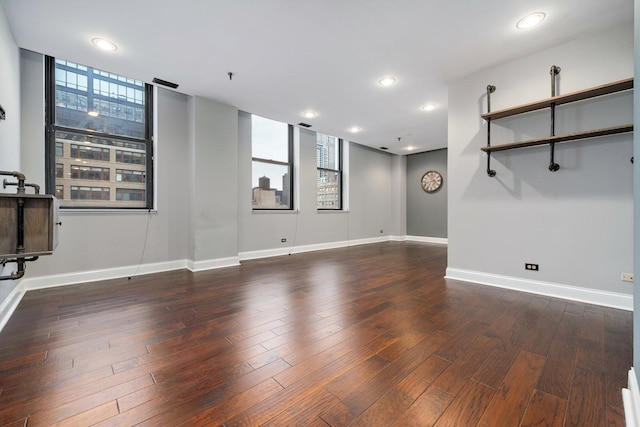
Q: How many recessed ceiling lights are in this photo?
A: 7